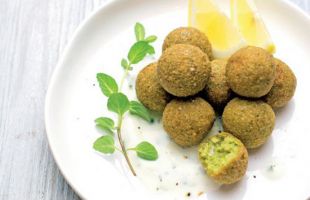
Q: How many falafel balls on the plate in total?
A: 9